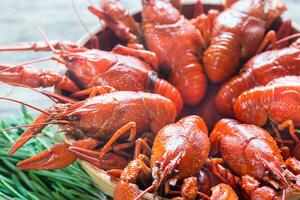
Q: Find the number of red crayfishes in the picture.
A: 8